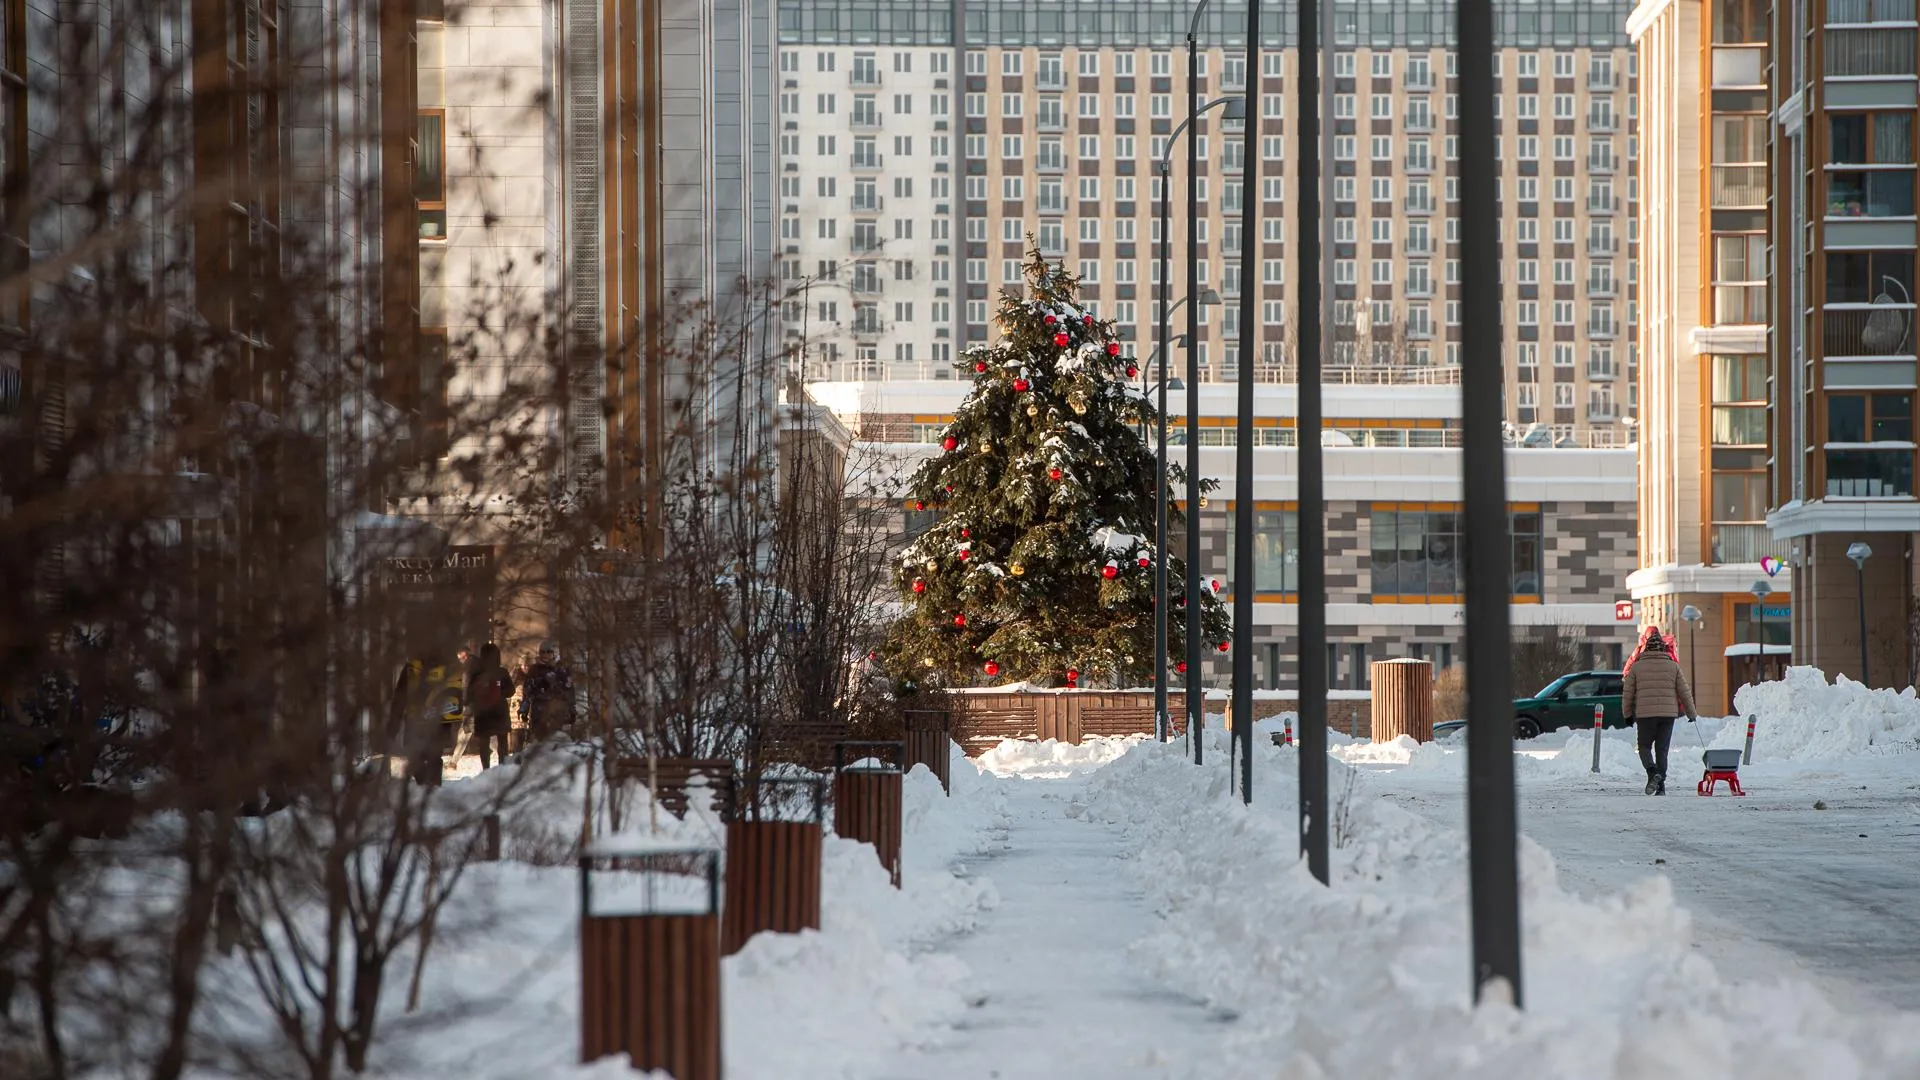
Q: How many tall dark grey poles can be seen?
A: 5